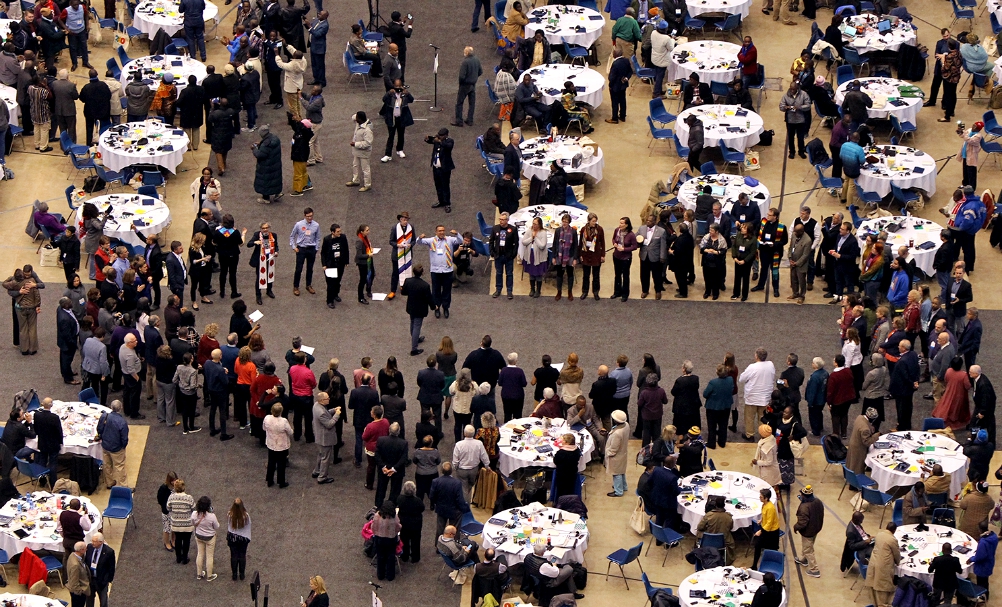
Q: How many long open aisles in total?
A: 2